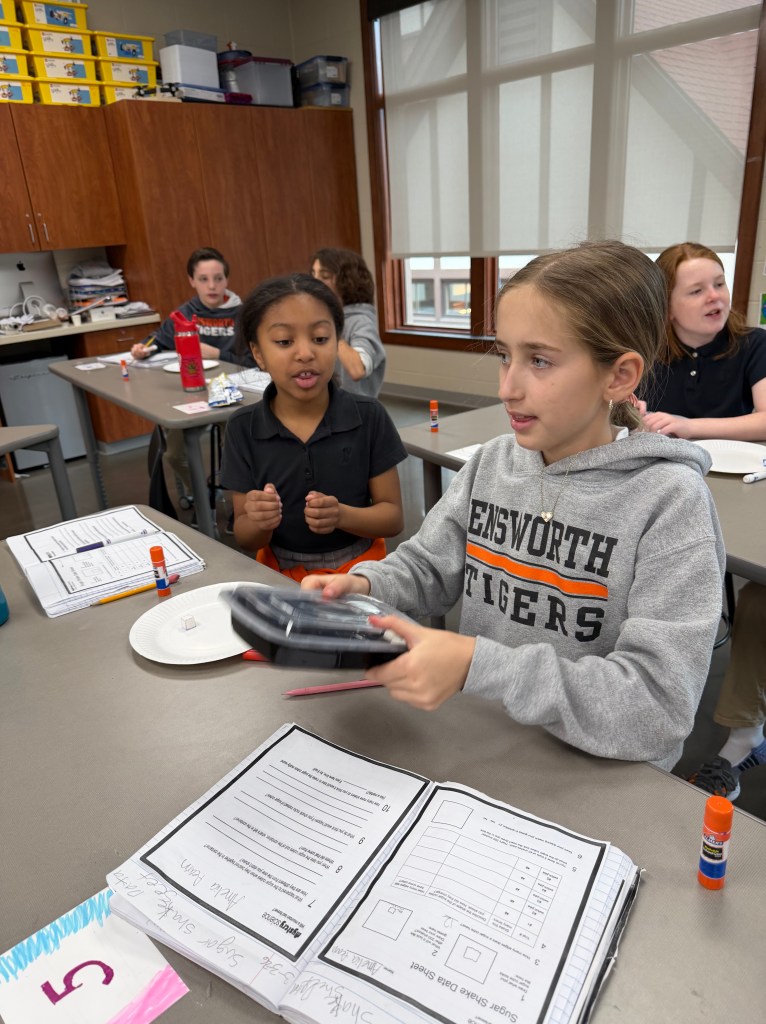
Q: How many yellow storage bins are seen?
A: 11